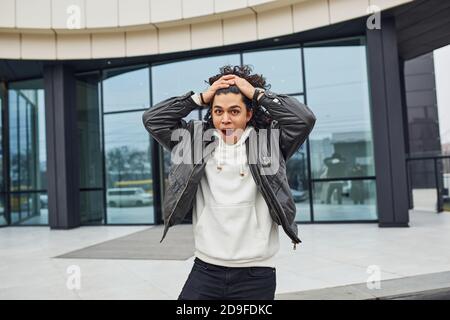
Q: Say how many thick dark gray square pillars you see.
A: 2